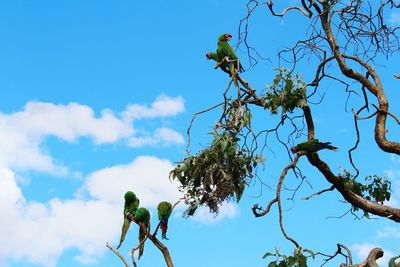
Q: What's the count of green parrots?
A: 6